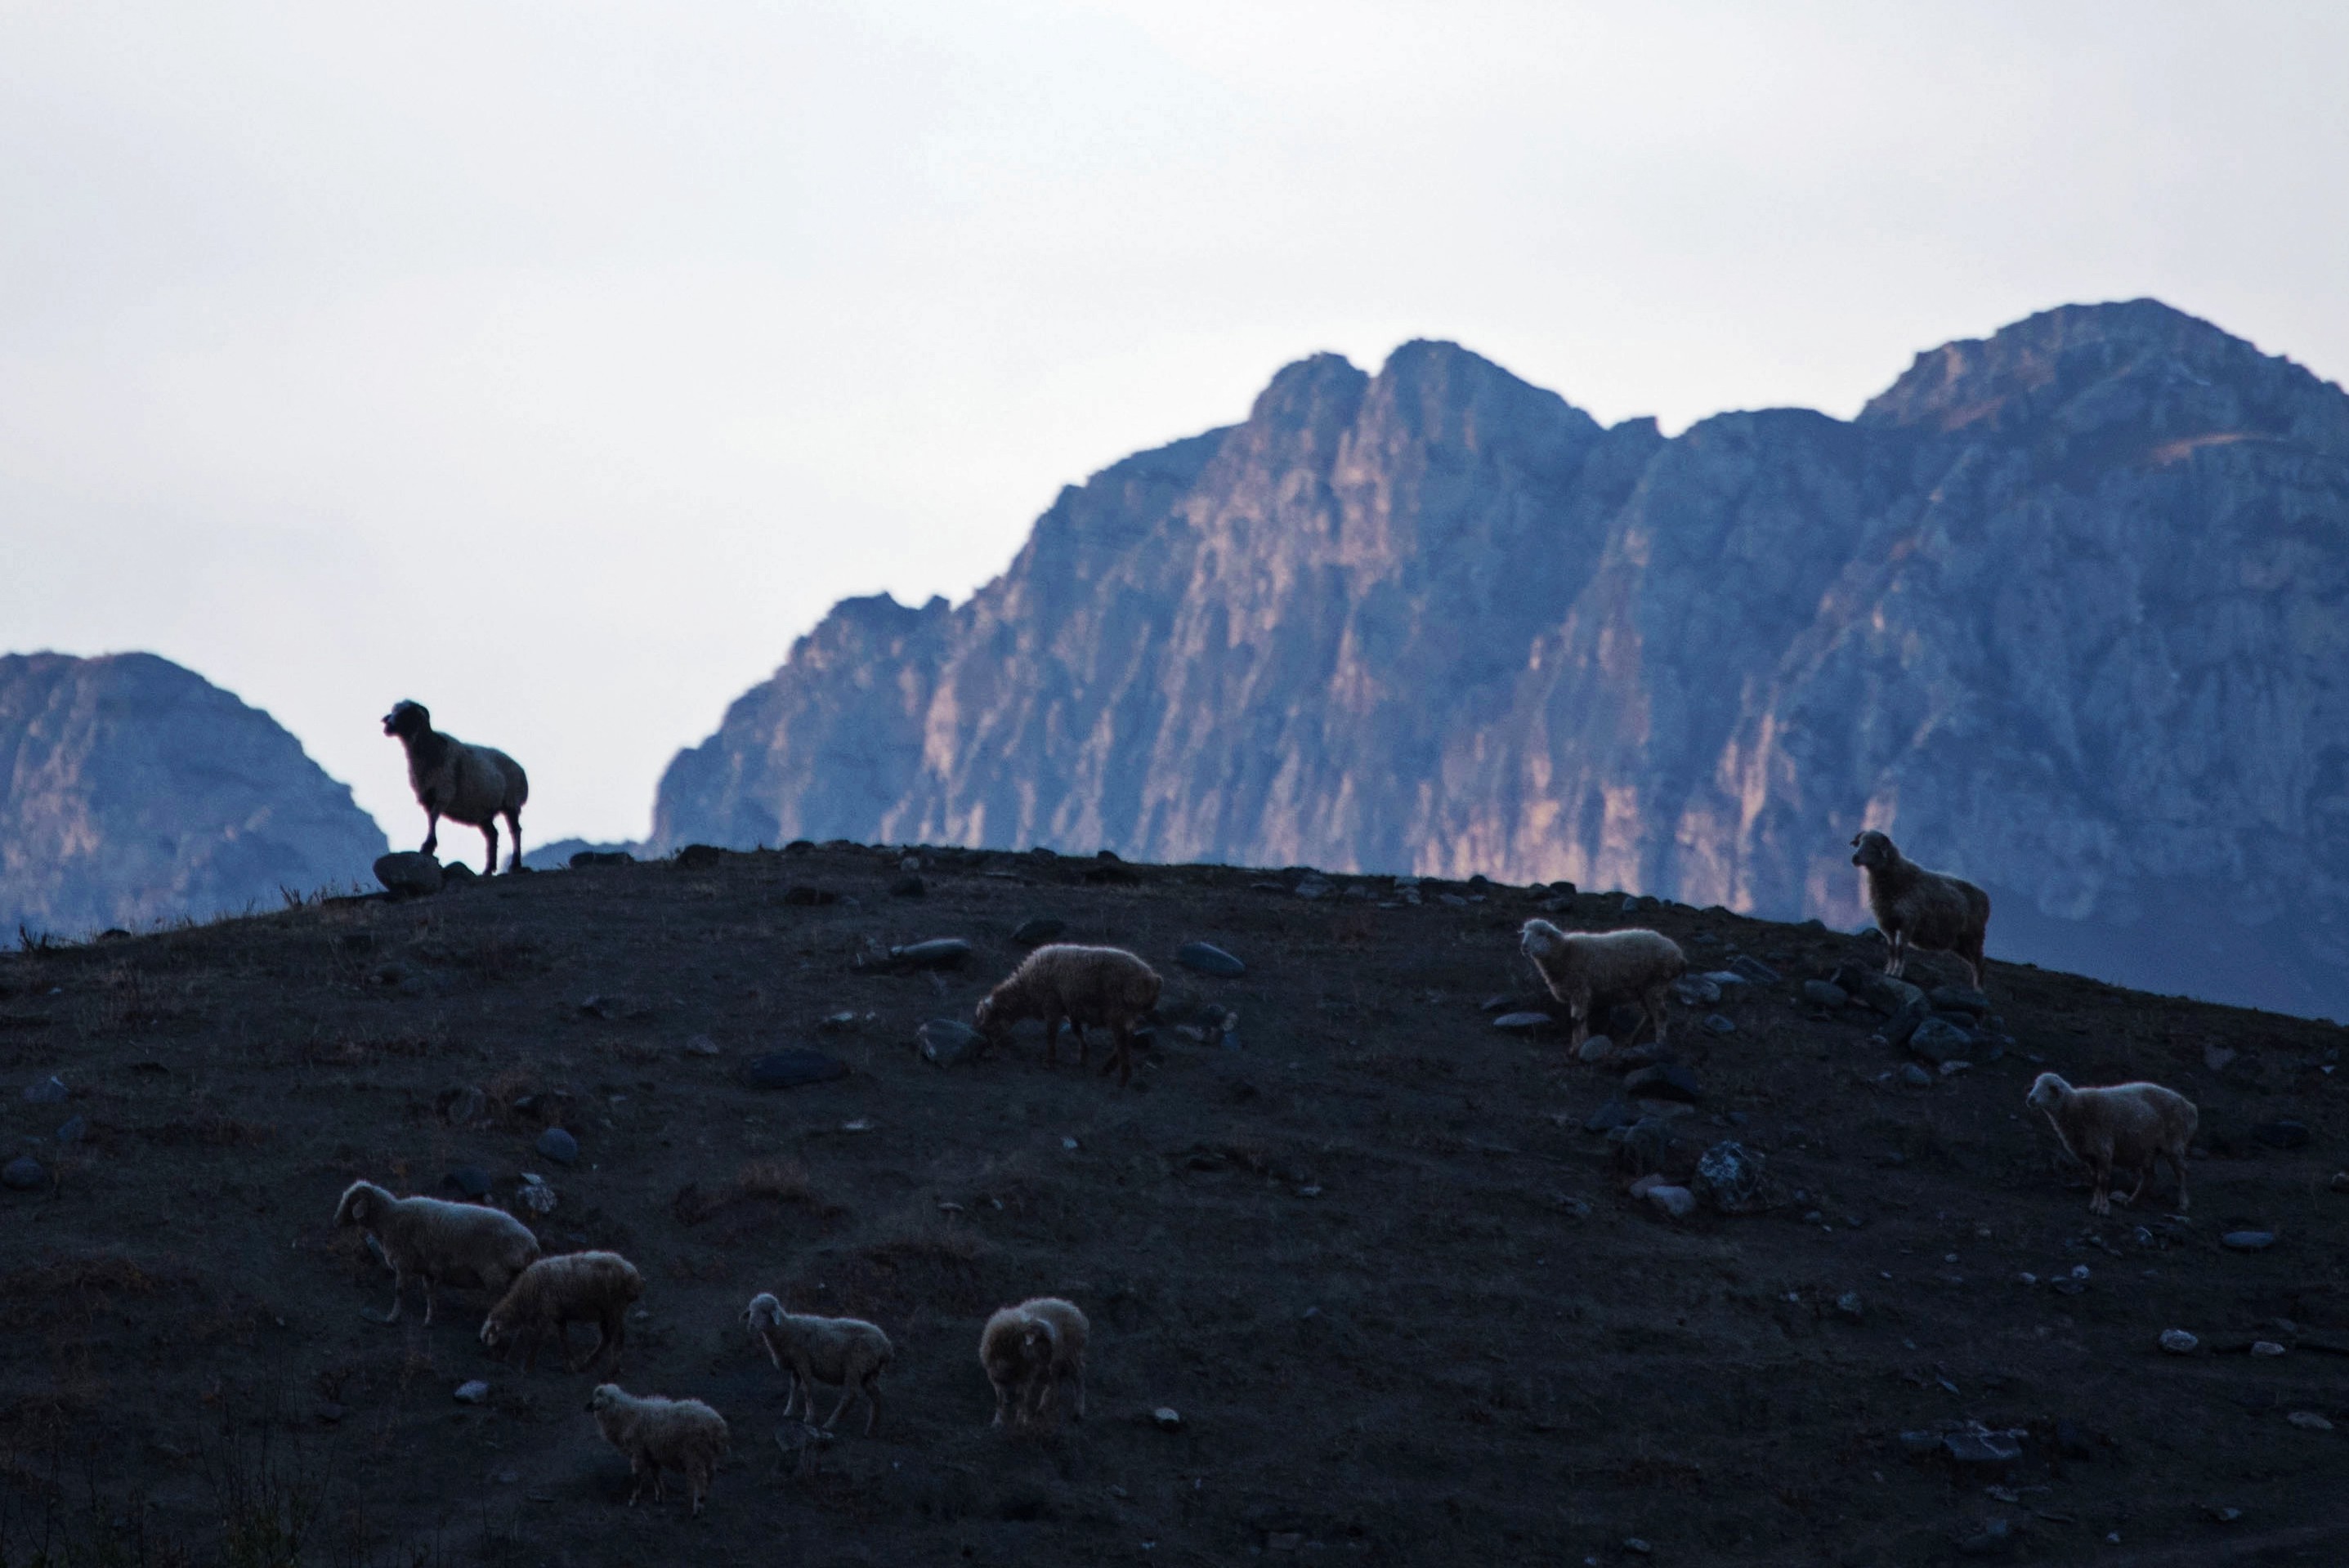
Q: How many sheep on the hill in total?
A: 10